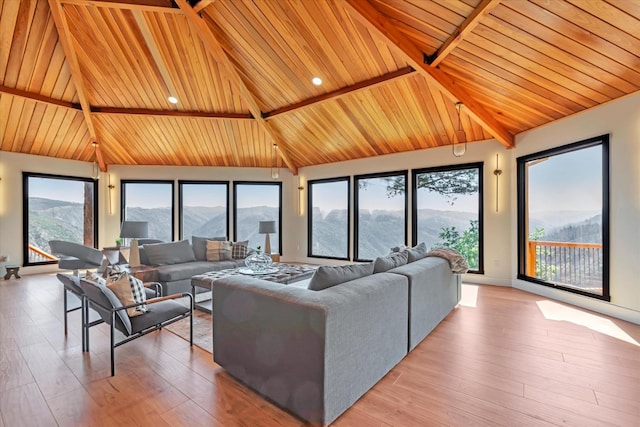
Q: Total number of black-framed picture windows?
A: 8